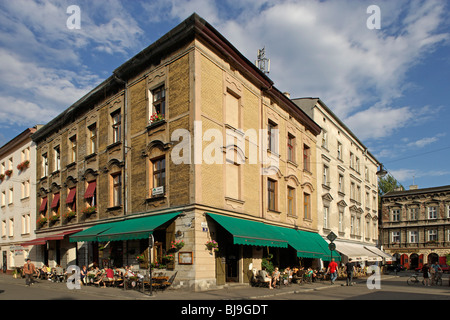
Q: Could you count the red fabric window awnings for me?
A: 4